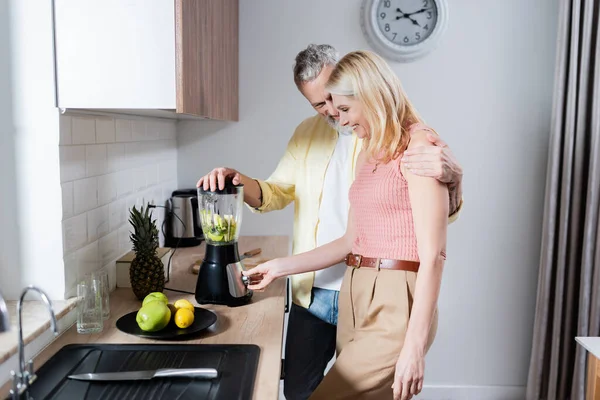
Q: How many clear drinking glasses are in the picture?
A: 2